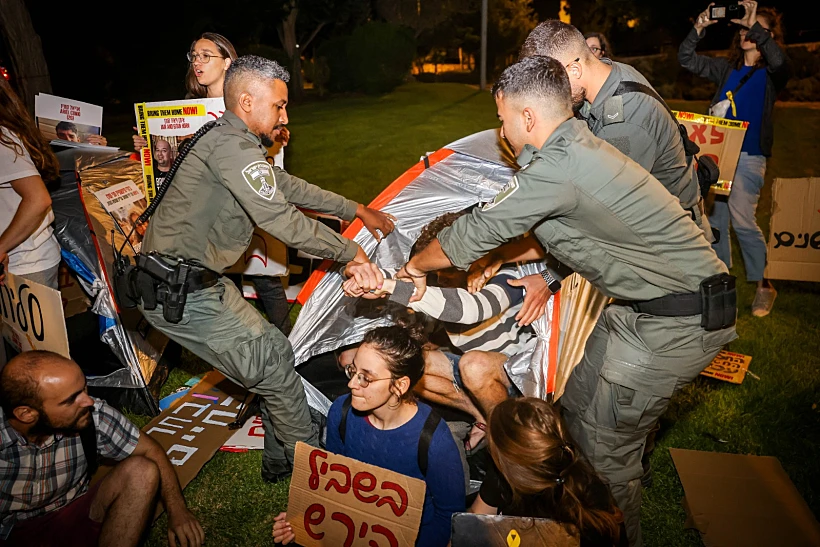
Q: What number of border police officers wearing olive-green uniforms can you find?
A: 3